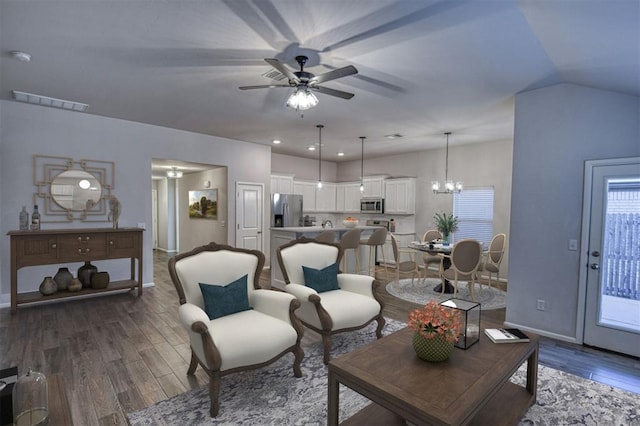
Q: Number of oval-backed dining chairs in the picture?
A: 4